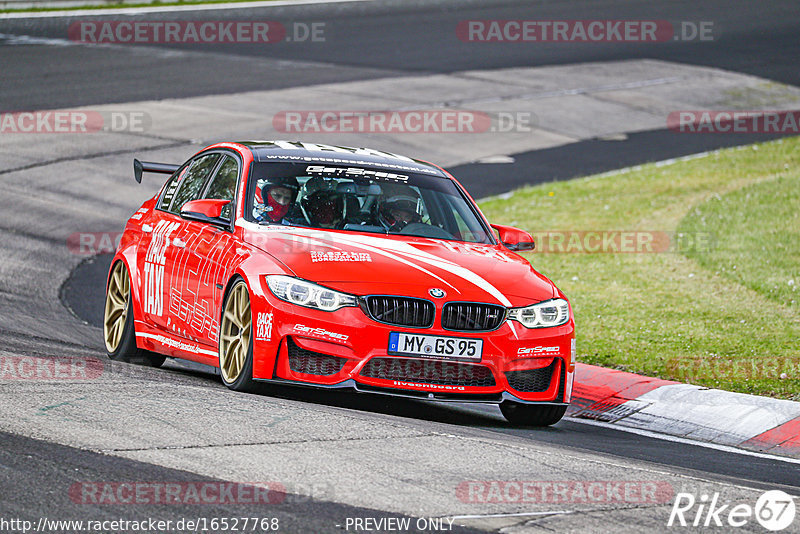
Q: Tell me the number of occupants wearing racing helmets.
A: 3